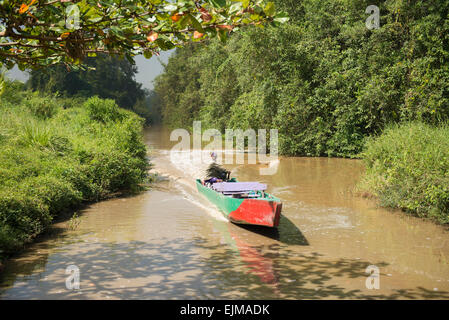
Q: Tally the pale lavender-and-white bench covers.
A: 1